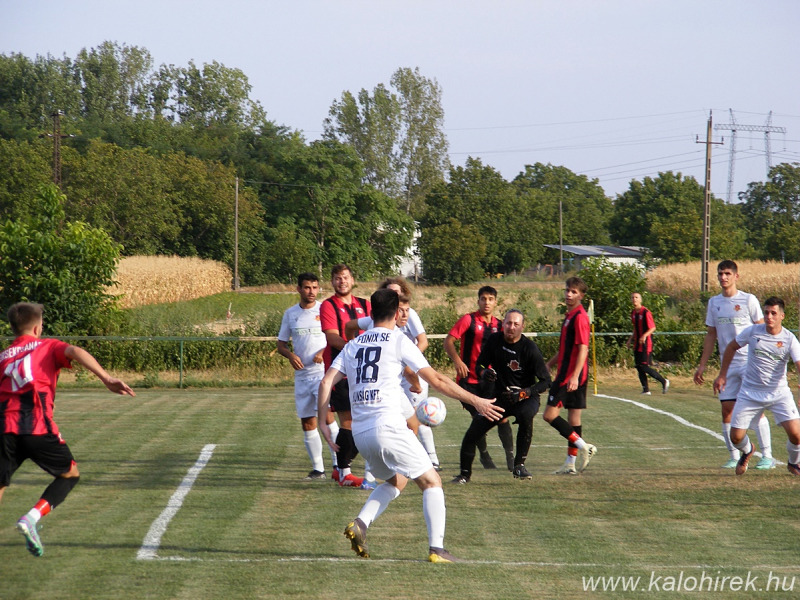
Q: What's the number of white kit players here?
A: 6